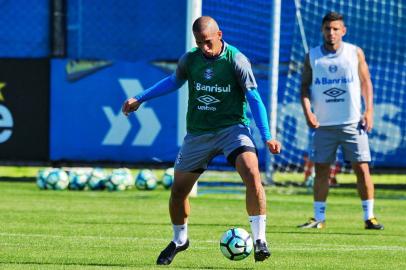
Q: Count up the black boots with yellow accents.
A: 2